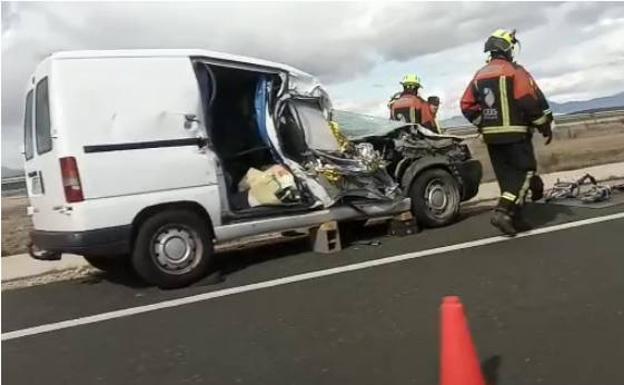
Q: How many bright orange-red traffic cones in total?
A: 1